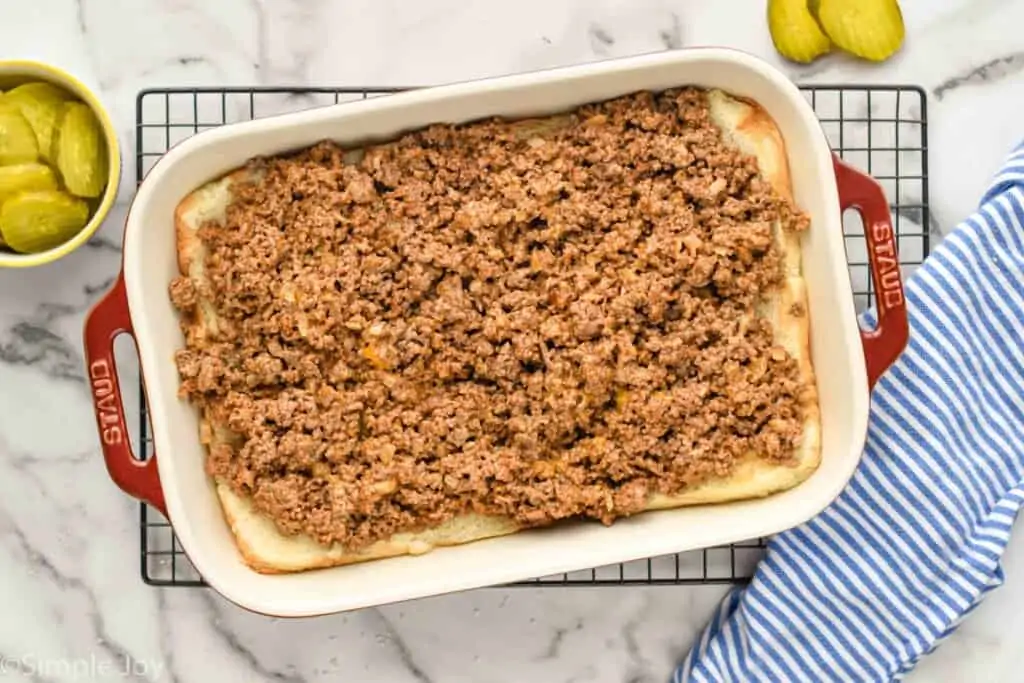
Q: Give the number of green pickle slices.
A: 7